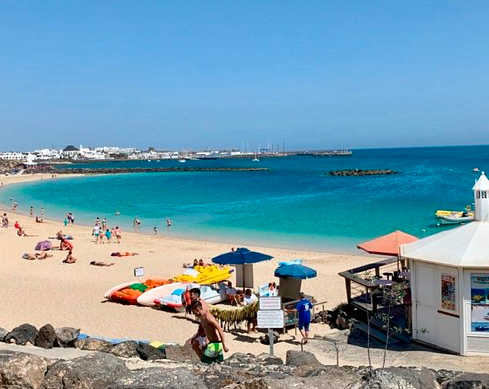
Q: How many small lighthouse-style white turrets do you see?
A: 1